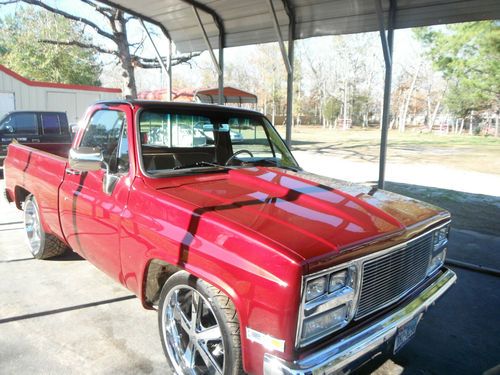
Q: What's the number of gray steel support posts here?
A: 4